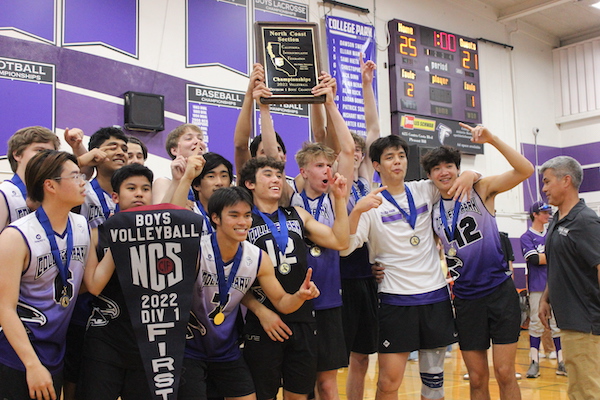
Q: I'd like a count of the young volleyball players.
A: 14